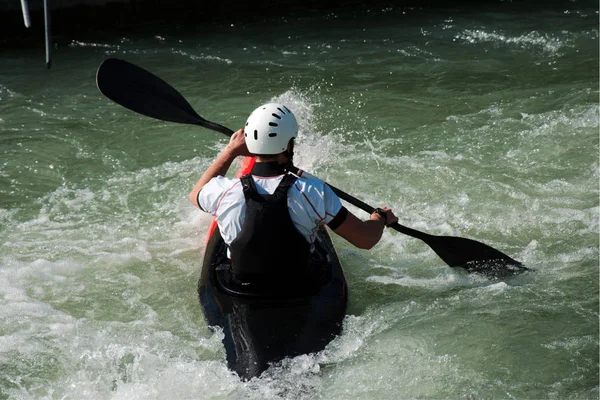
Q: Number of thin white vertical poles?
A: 2